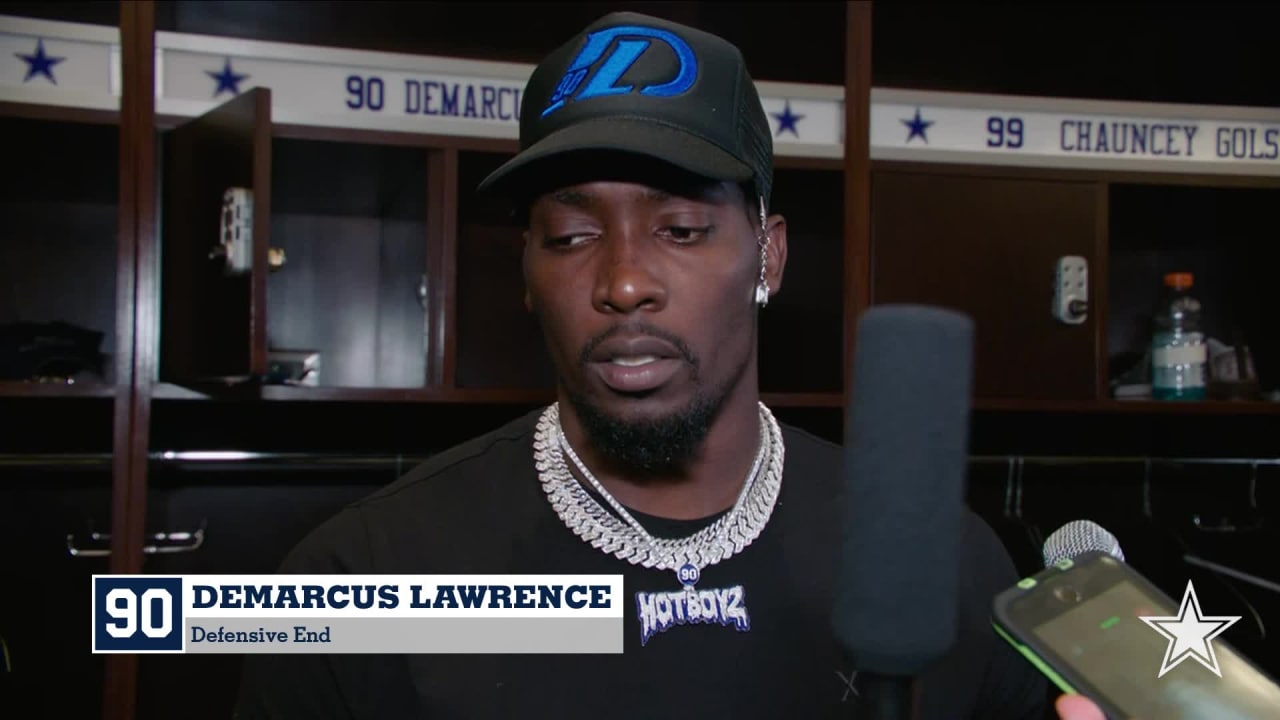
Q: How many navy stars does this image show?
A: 4